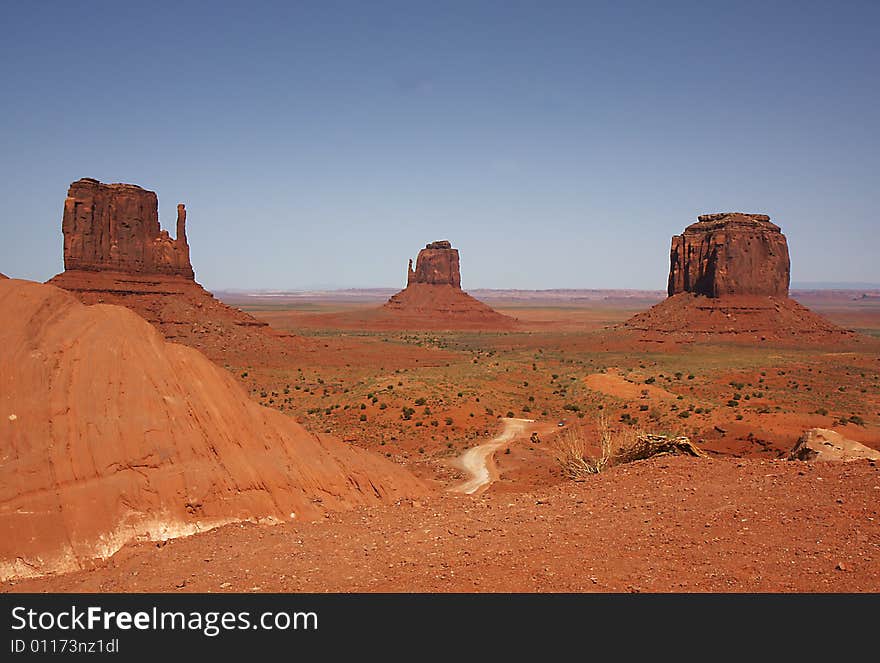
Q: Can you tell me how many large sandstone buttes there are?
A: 3